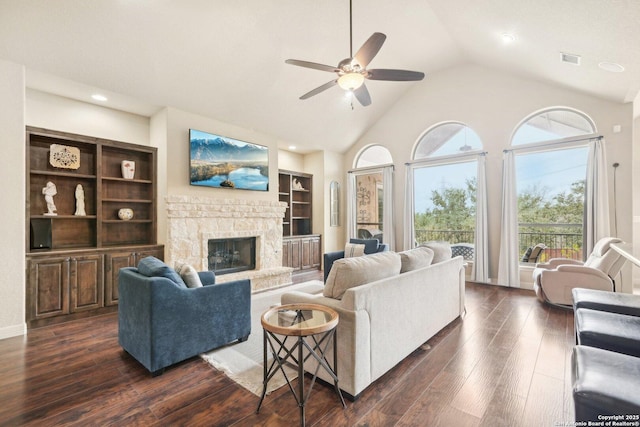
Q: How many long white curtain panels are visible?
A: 6